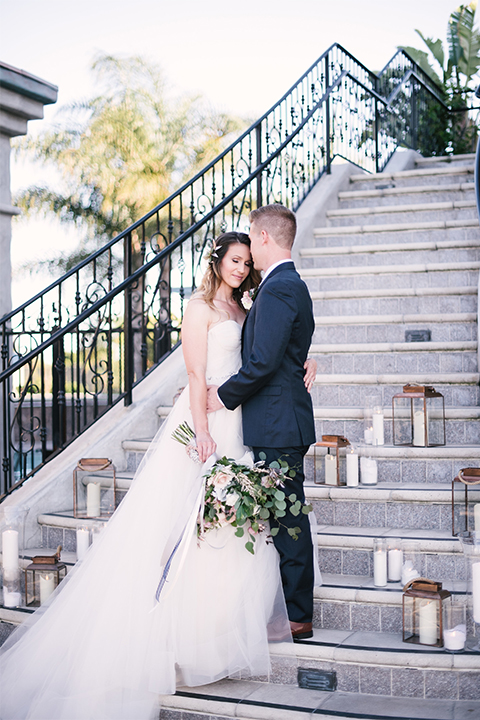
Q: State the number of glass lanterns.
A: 6